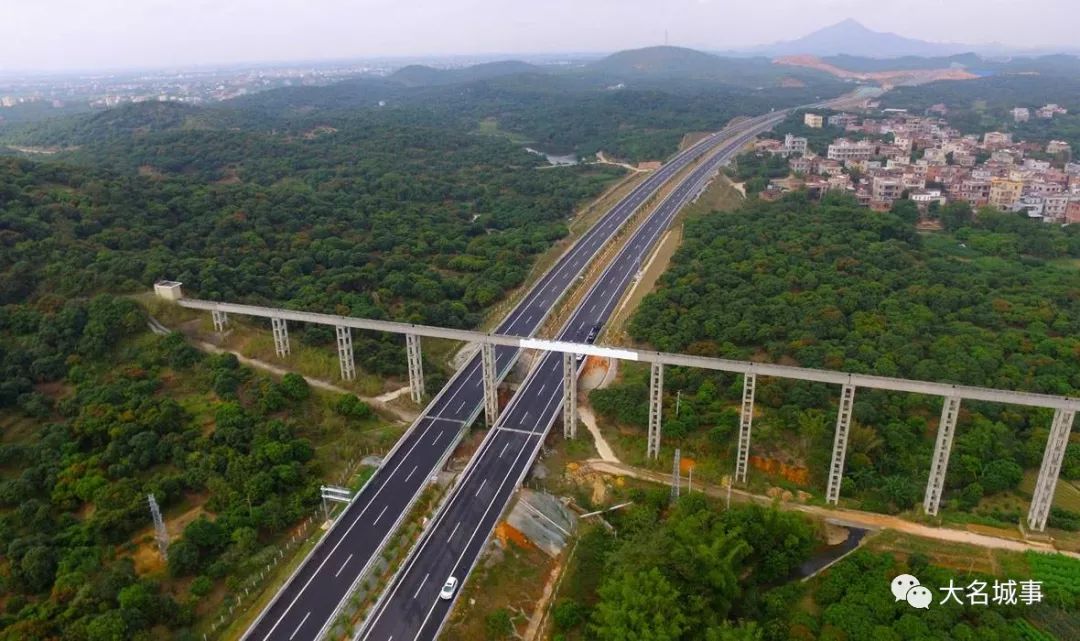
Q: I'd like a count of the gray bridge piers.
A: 11